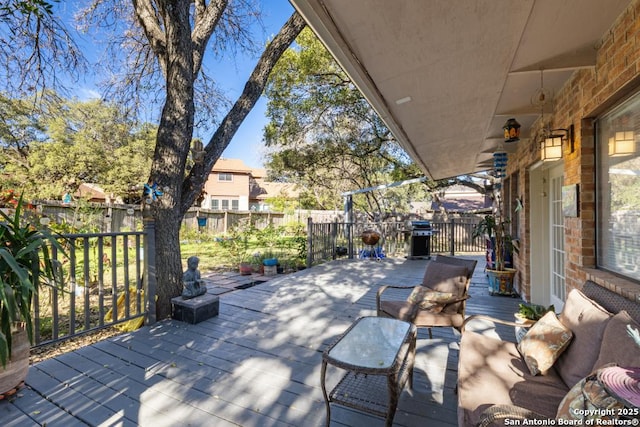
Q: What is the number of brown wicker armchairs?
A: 1